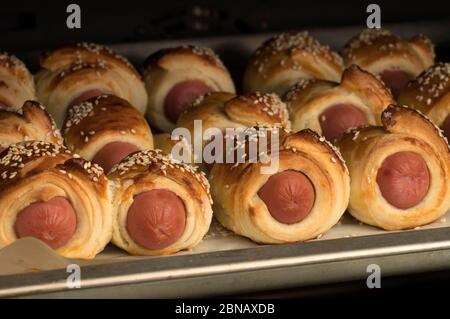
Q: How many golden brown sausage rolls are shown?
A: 14